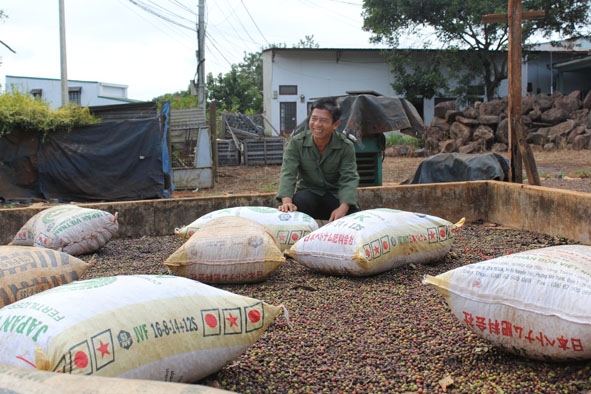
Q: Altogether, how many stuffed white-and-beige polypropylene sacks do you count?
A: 8